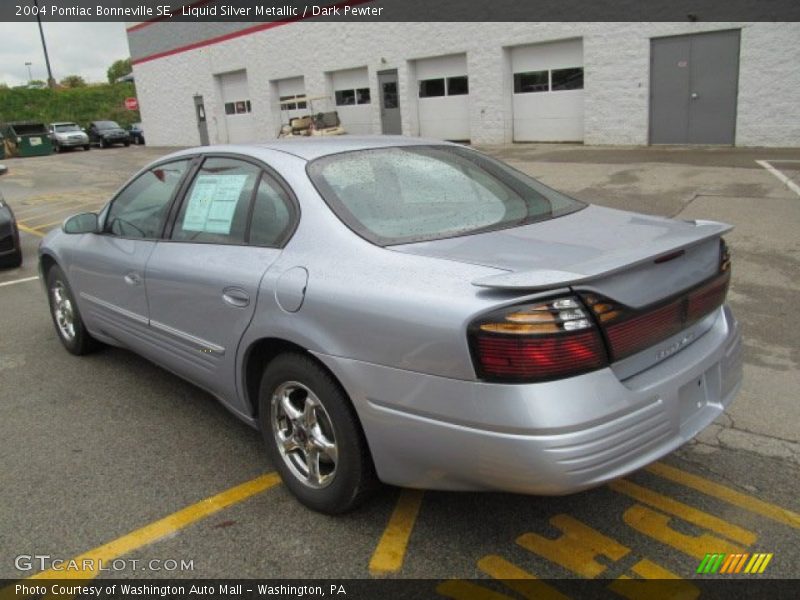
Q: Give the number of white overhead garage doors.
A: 5